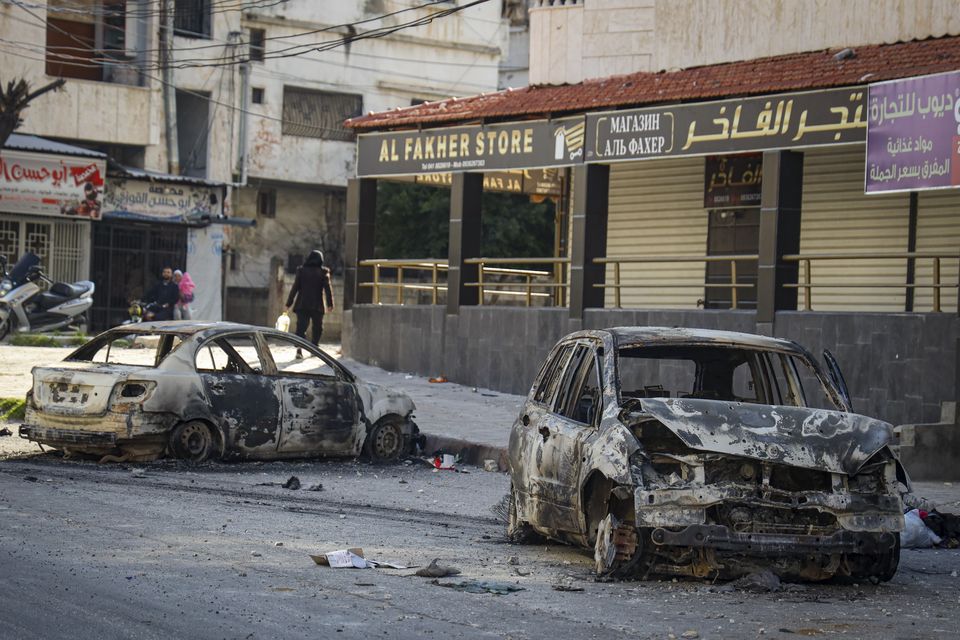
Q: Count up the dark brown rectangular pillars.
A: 4